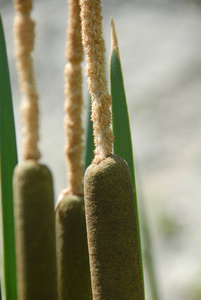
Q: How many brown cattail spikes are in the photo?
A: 3